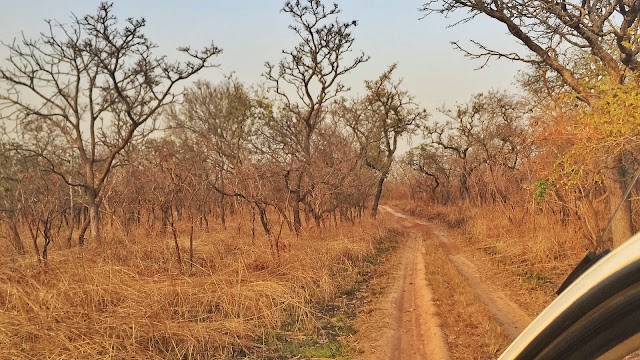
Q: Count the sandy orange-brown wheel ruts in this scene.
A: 2